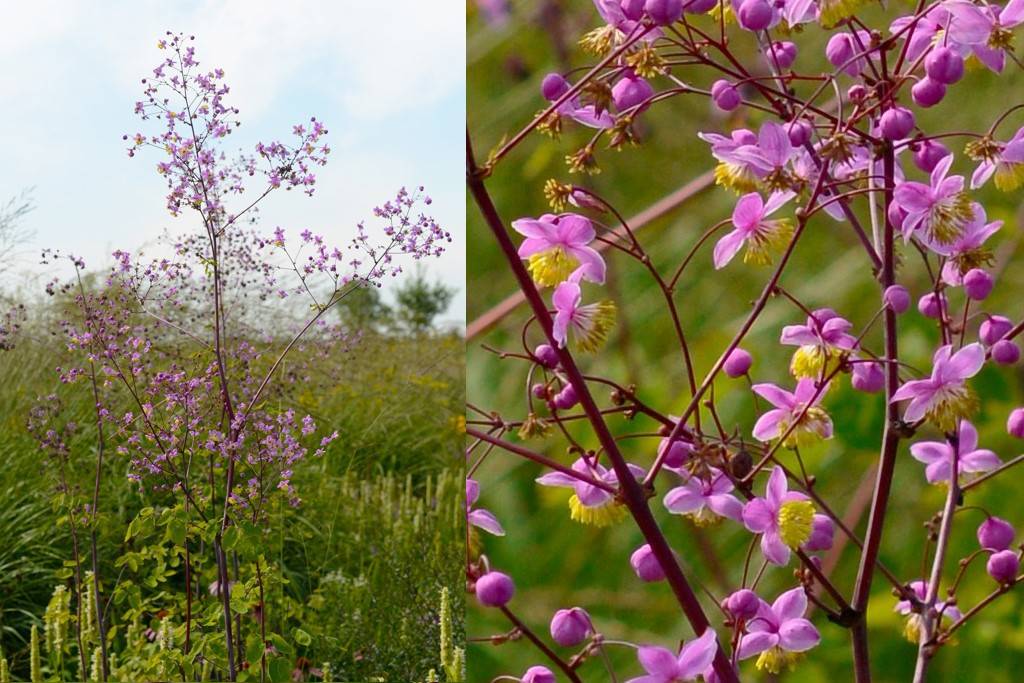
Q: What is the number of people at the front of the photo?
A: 0